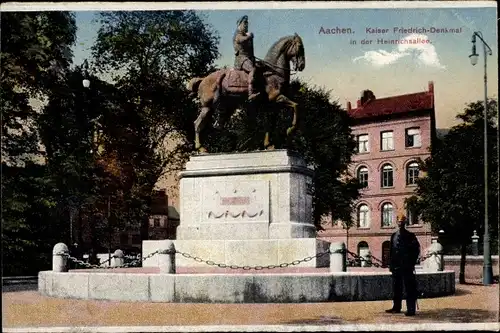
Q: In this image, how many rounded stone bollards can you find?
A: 6